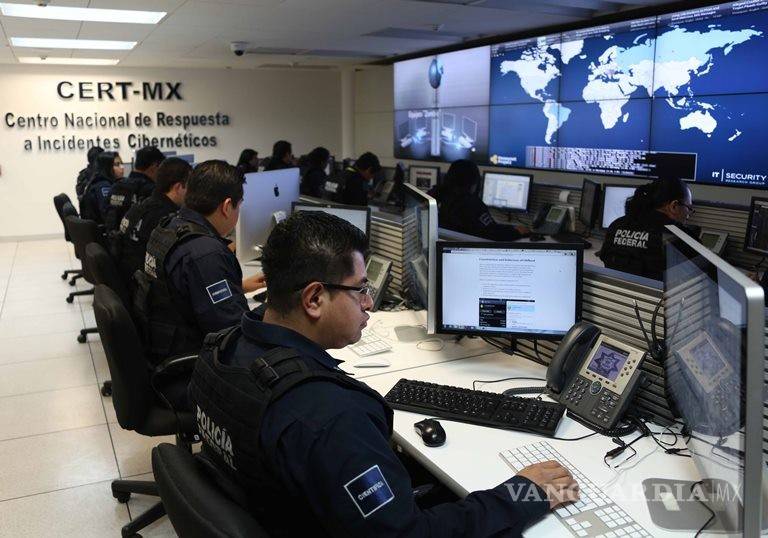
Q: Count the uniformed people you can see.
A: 12